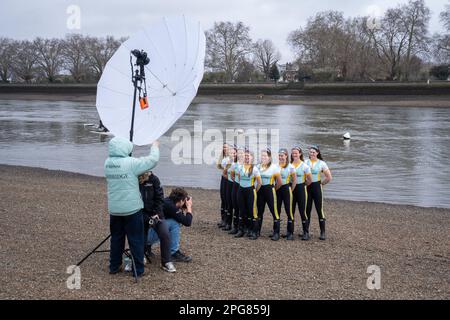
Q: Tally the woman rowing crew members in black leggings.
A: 8